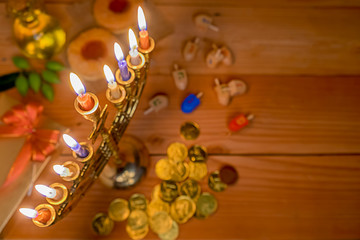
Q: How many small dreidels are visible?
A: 10